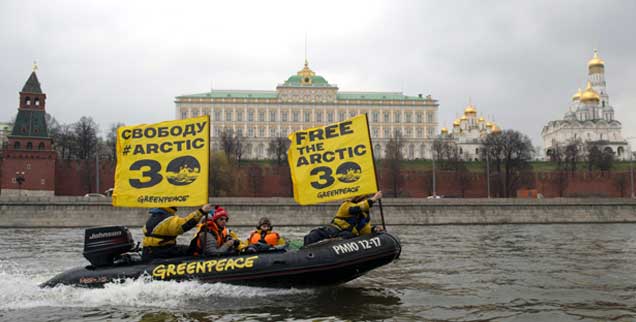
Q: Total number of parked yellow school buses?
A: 0